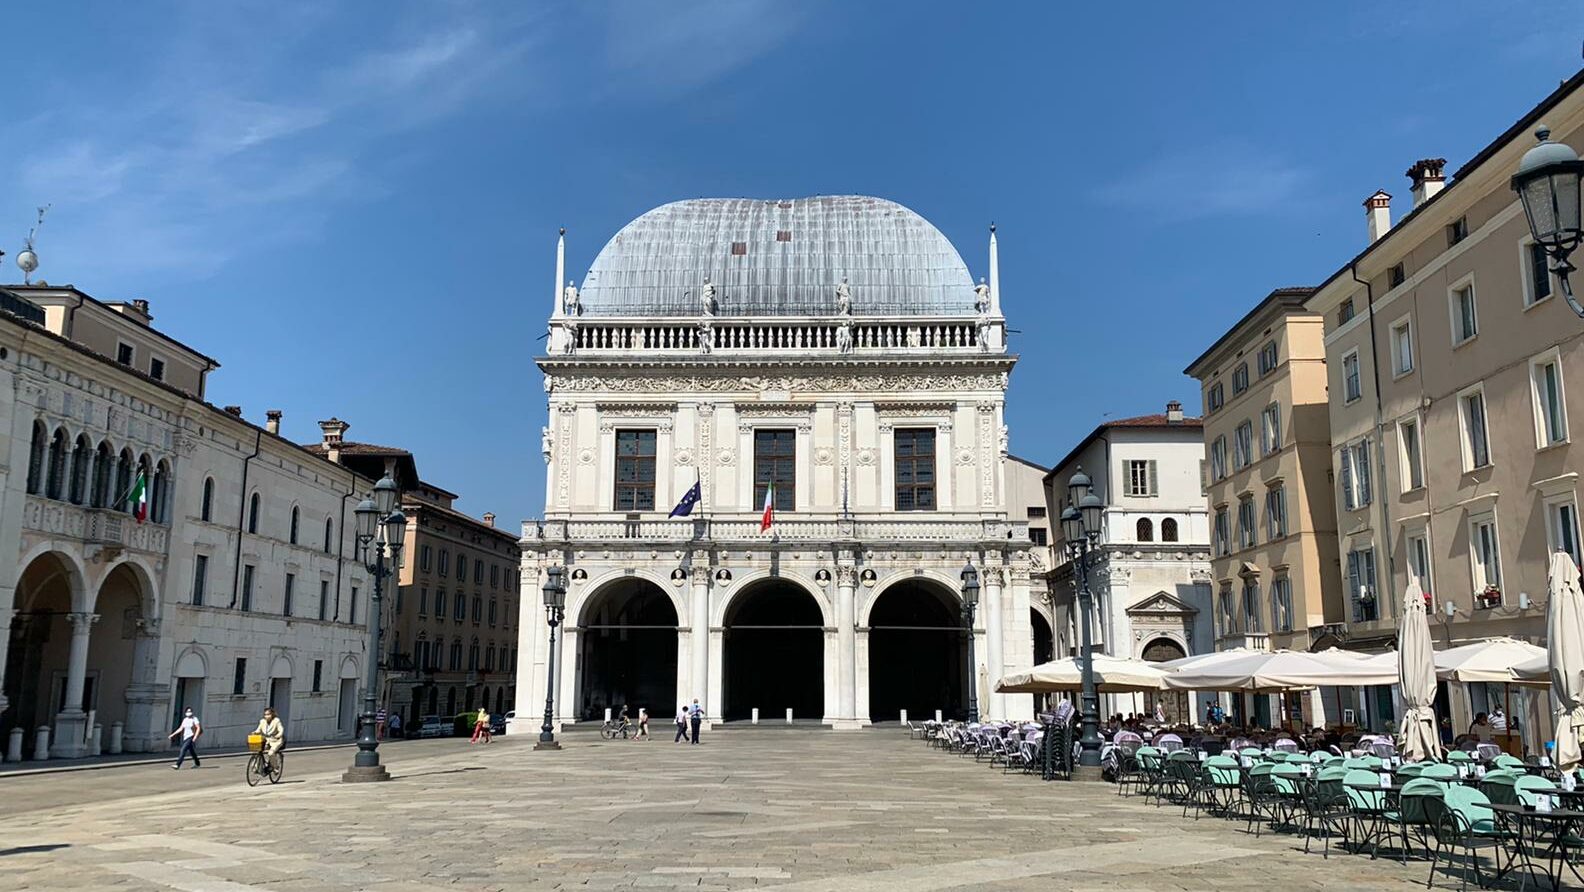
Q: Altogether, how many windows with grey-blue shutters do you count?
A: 14